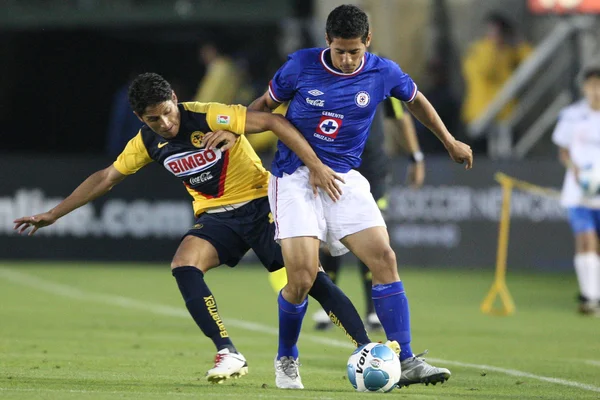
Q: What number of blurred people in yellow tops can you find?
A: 2